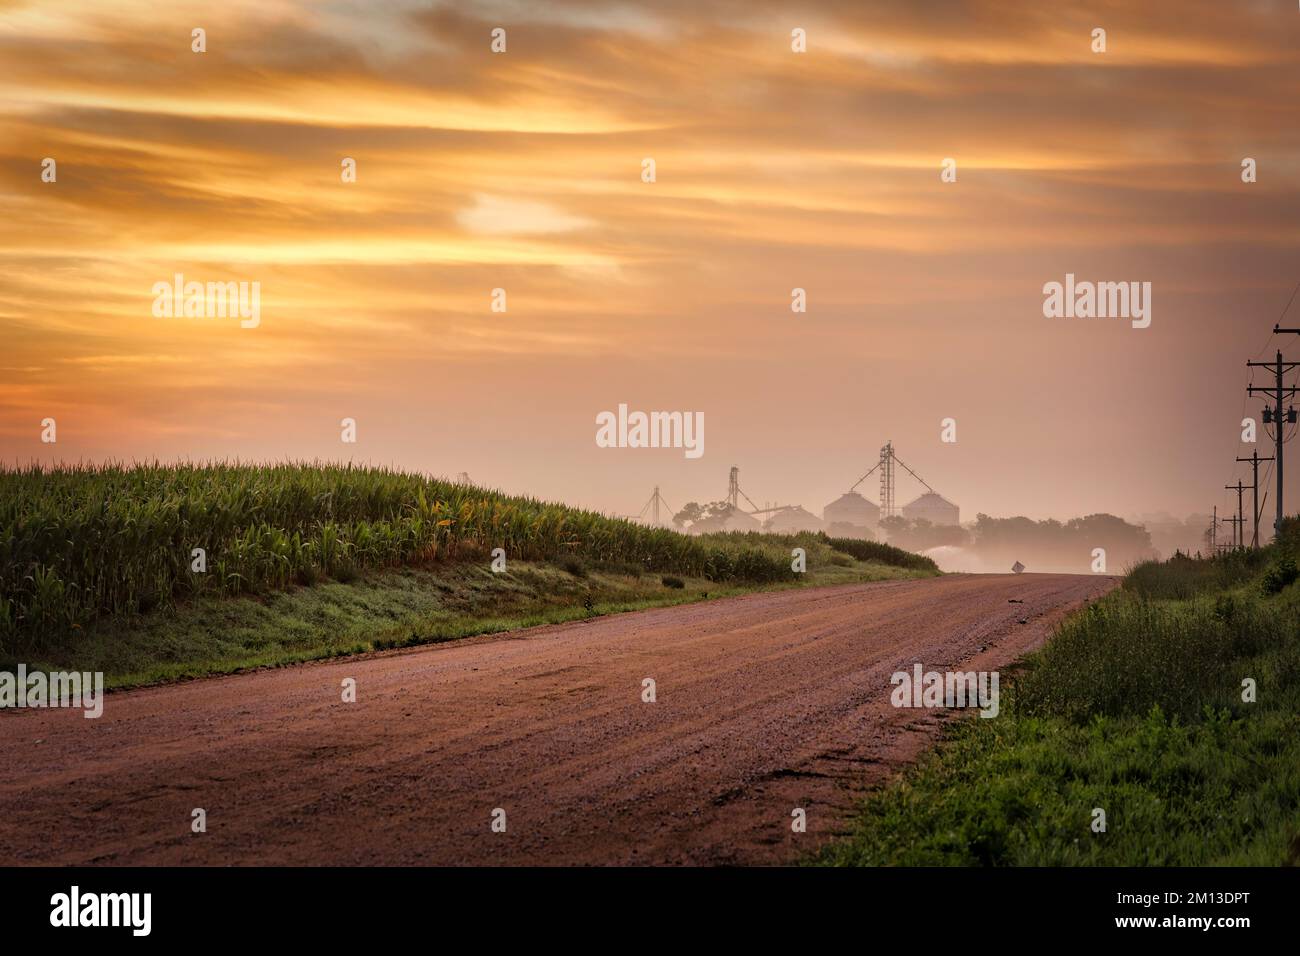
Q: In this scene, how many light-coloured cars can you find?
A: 0